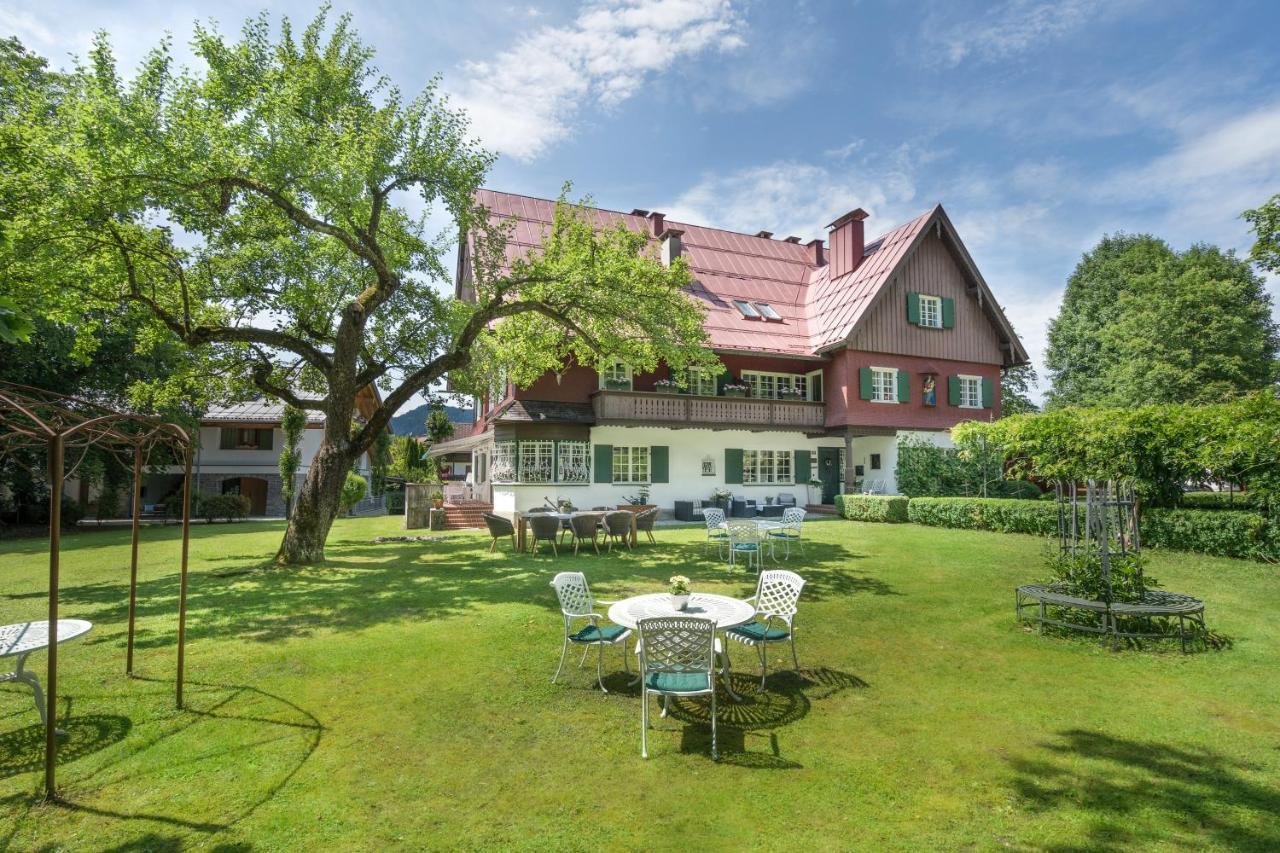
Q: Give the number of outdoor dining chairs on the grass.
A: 14